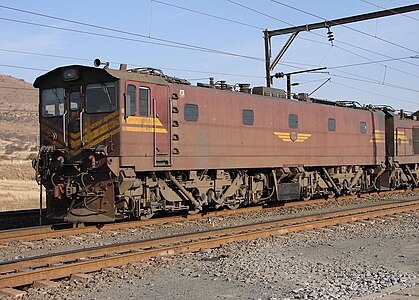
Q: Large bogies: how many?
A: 2